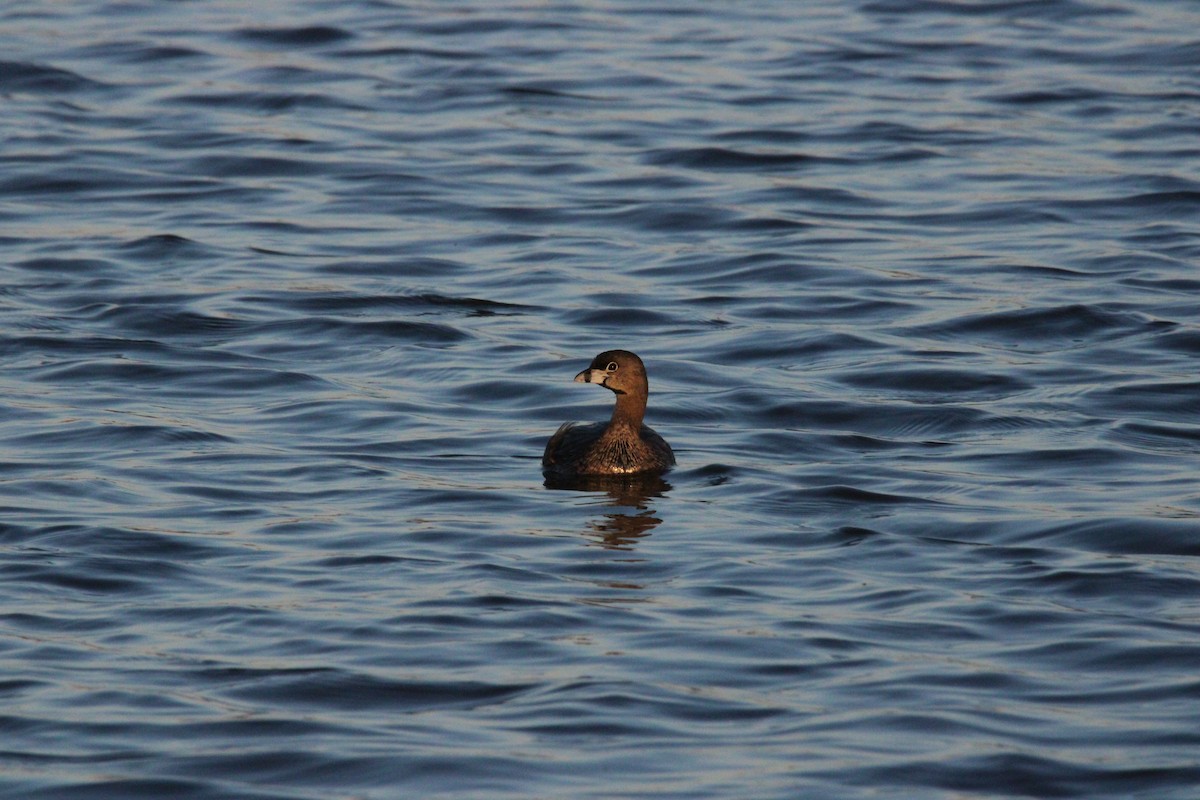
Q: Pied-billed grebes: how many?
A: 1